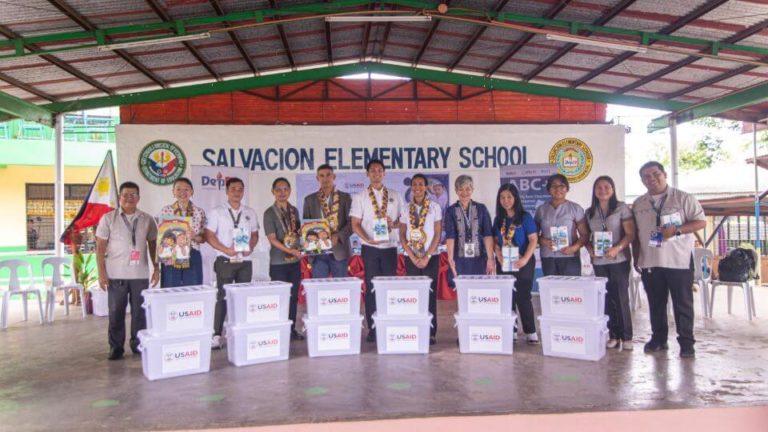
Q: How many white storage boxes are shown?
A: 12